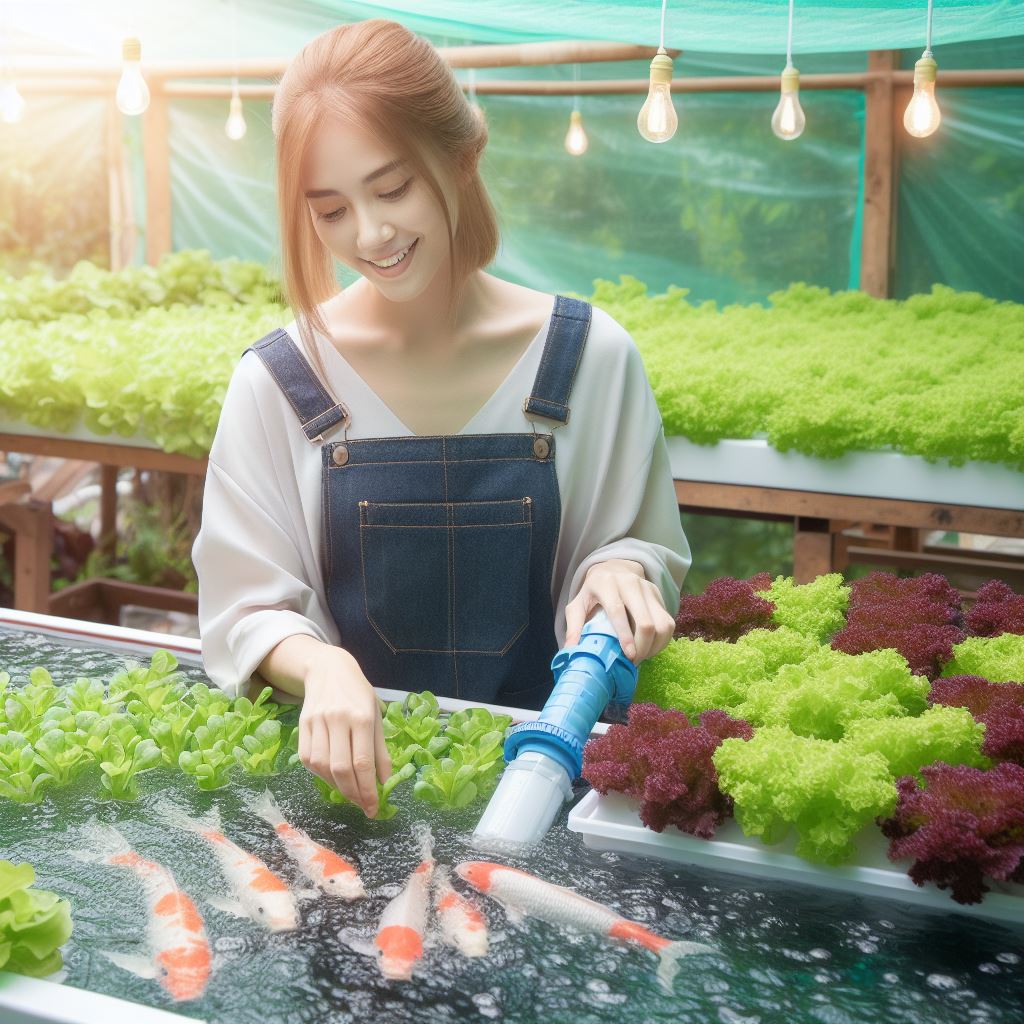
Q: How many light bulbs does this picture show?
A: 7